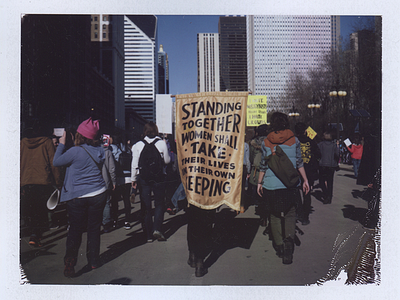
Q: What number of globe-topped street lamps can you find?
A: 3